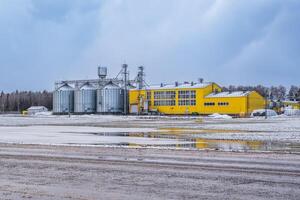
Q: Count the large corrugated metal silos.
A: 3